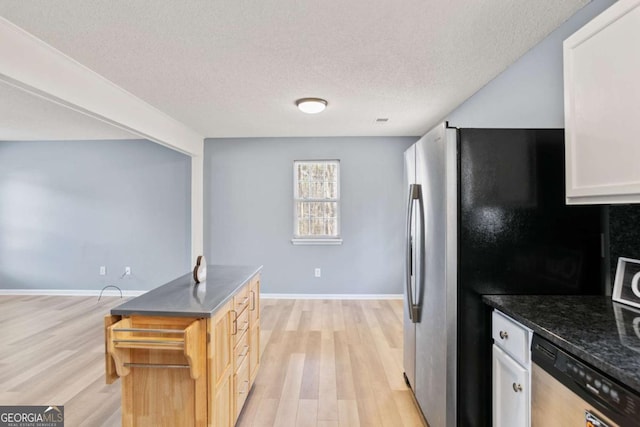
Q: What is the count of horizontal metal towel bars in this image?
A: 3